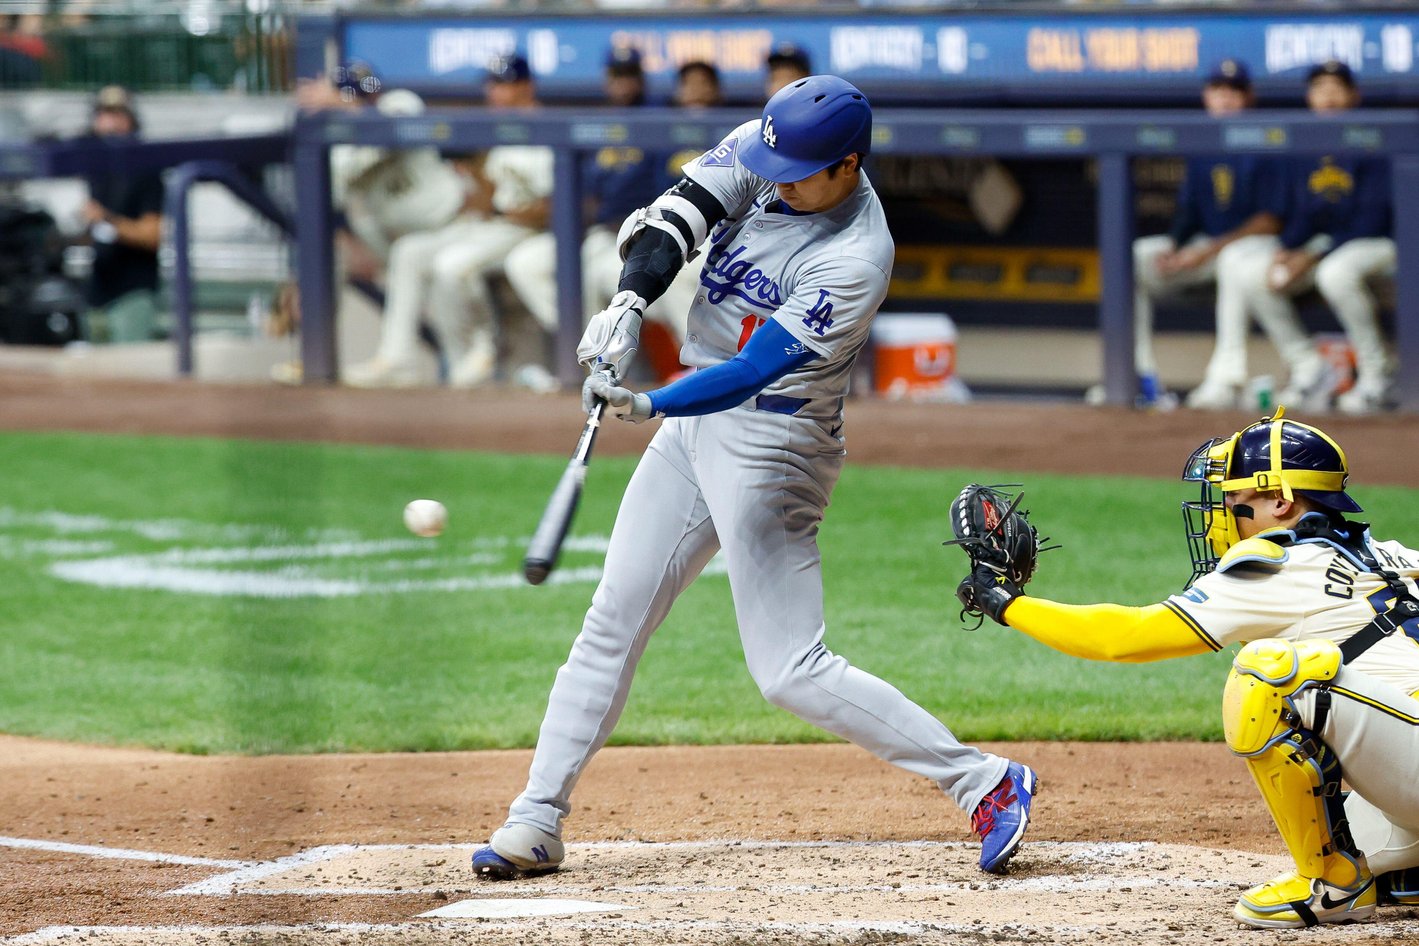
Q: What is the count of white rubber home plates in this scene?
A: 1